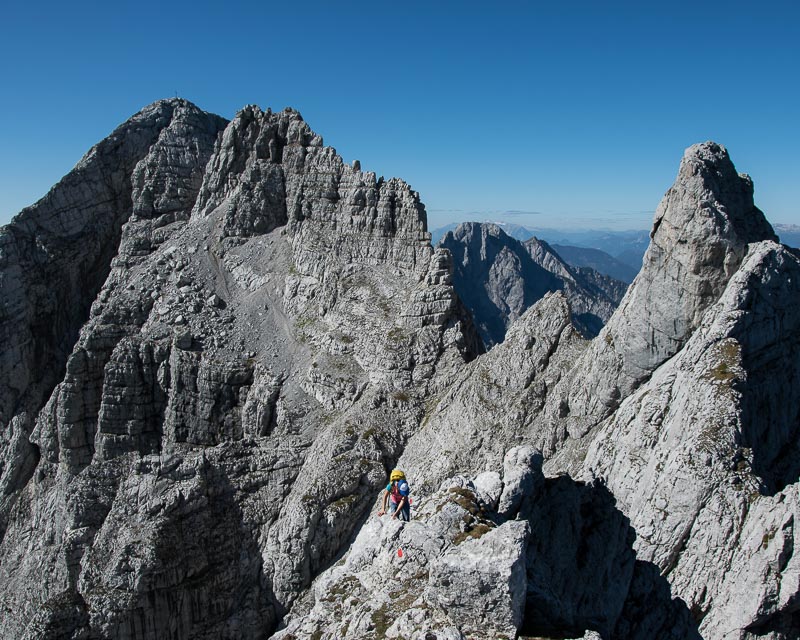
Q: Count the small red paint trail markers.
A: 2